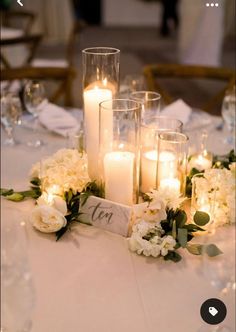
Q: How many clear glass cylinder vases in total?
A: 5